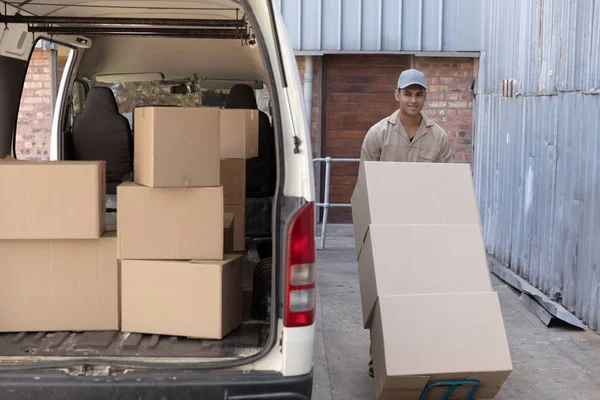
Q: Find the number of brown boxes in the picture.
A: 11